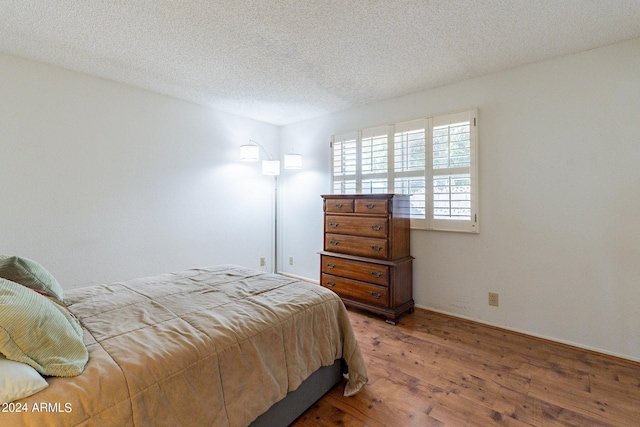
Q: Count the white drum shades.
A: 3